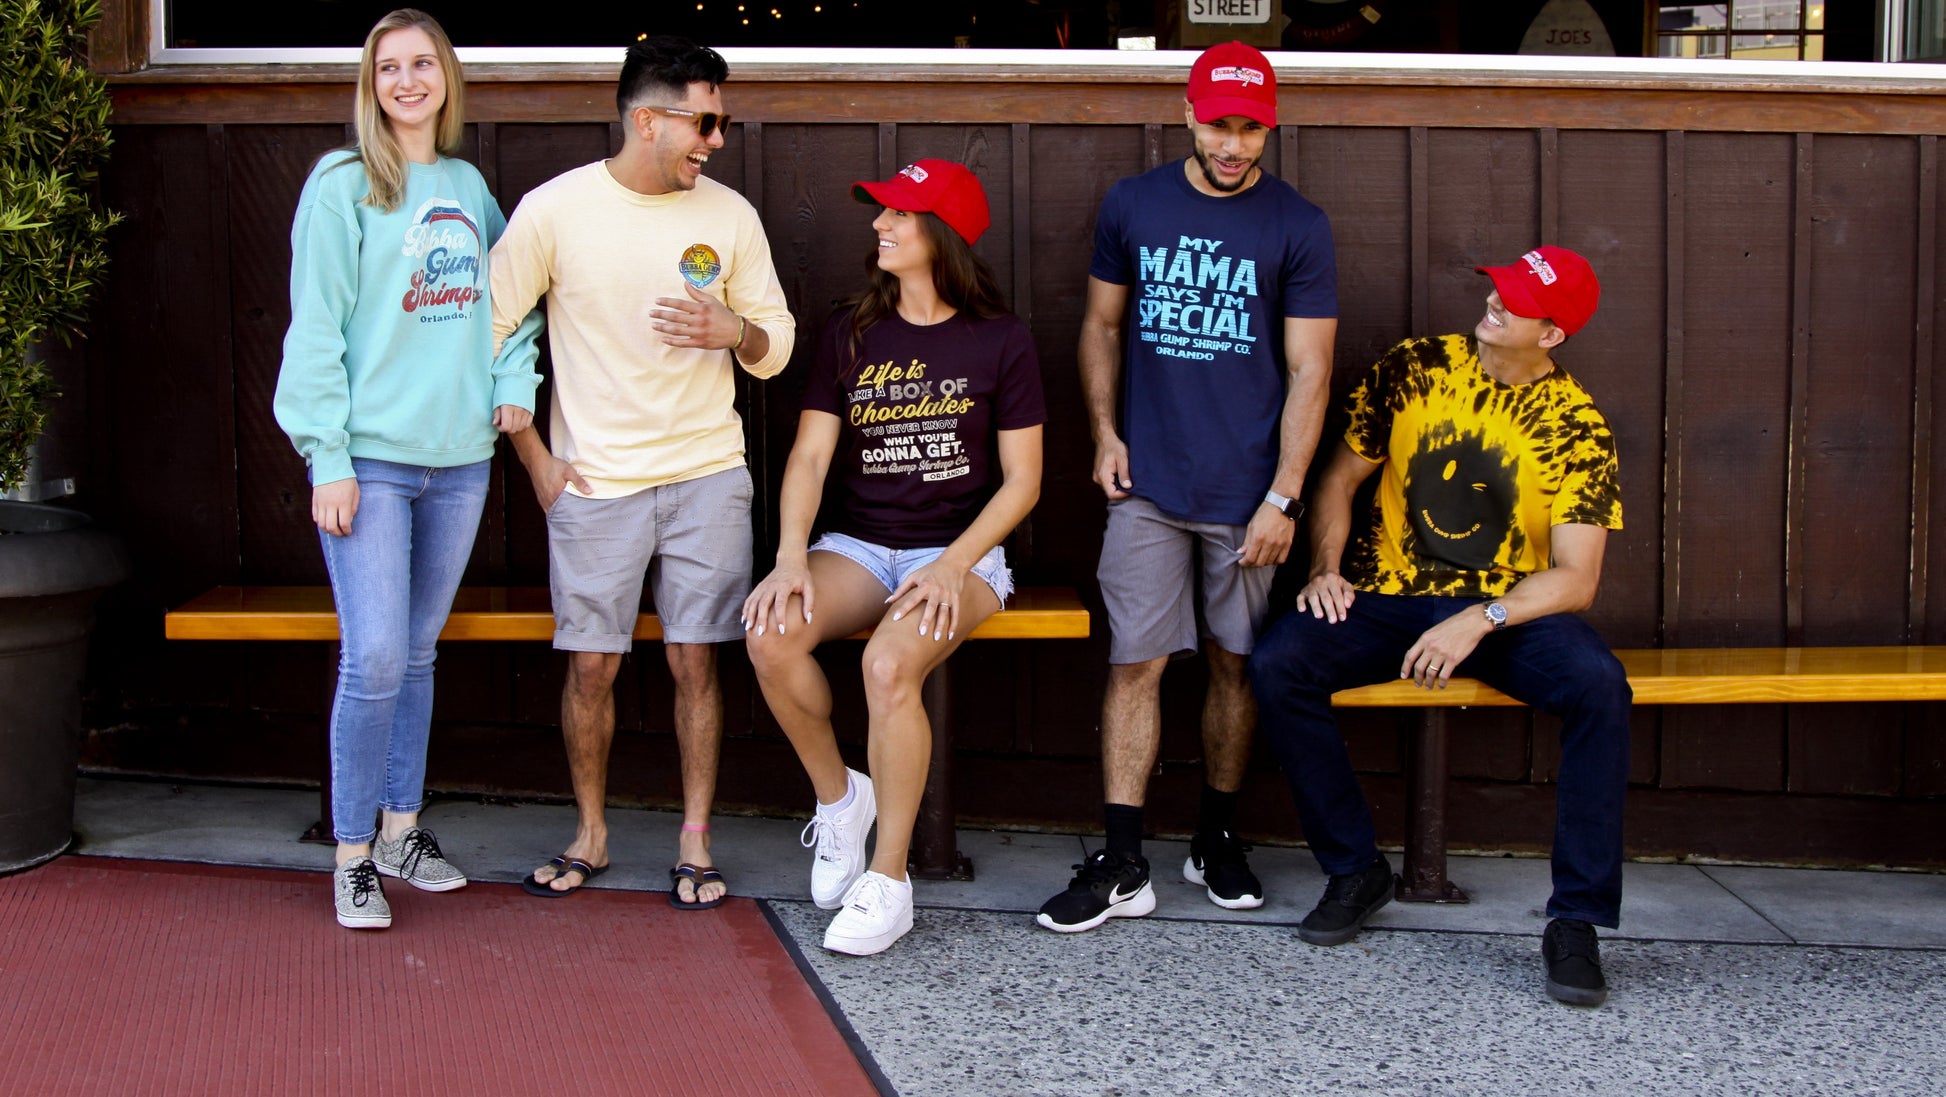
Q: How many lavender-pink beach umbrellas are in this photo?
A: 0